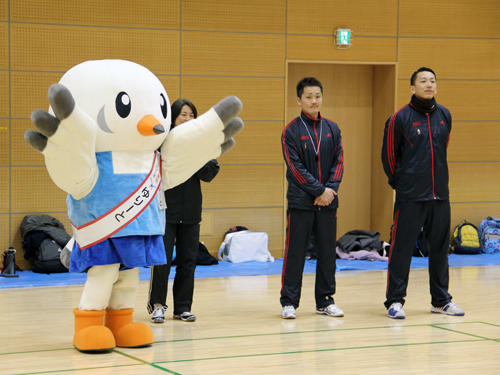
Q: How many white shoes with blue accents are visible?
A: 2